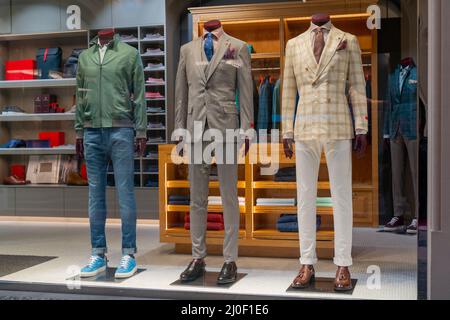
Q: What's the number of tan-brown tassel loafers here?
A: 2